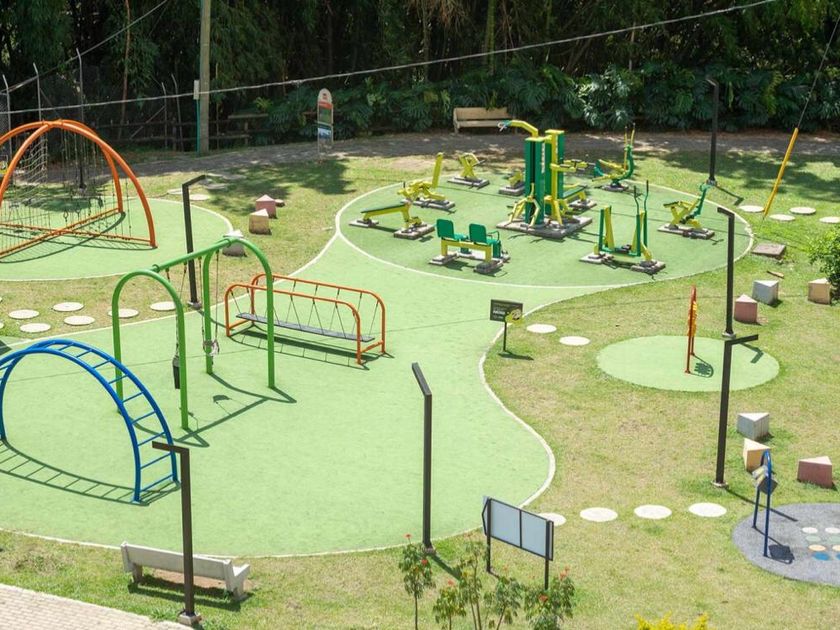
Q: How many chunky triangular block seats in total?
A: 9